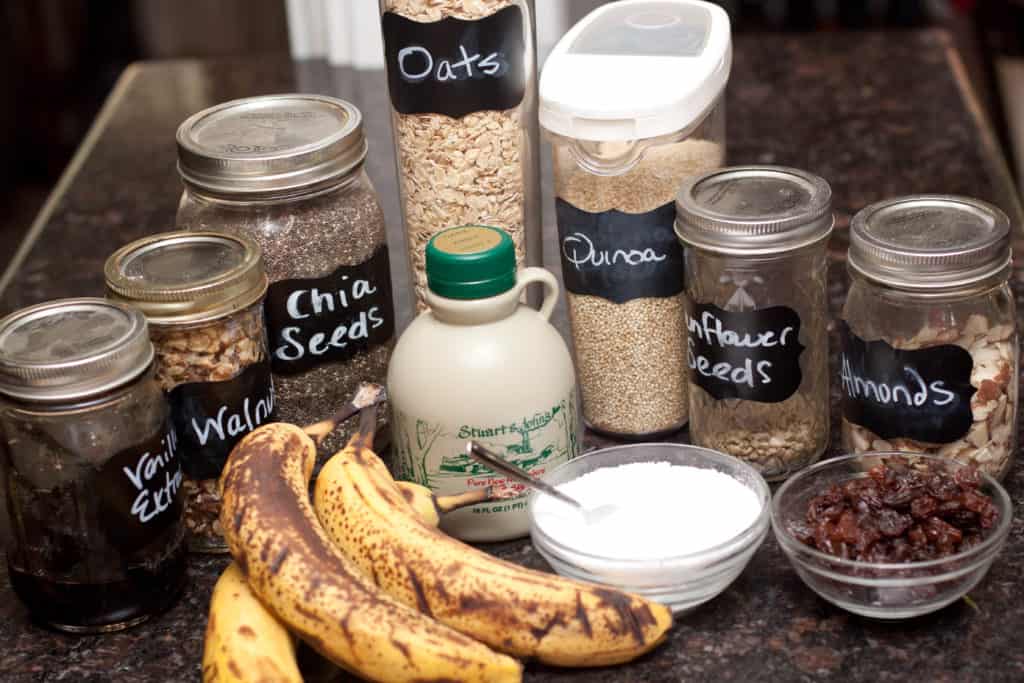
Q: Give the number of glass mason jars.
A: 5